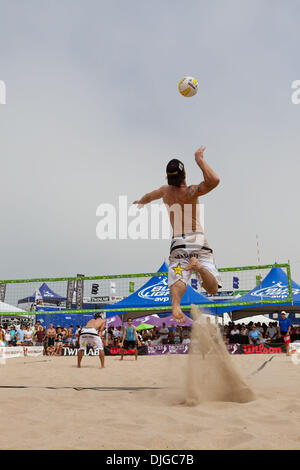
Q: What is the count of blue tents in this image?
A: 3